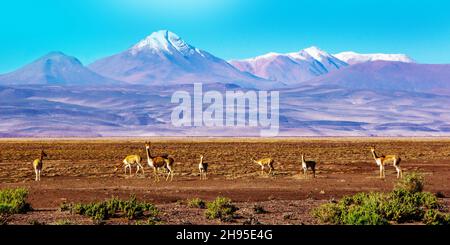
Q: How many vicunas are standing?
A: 7